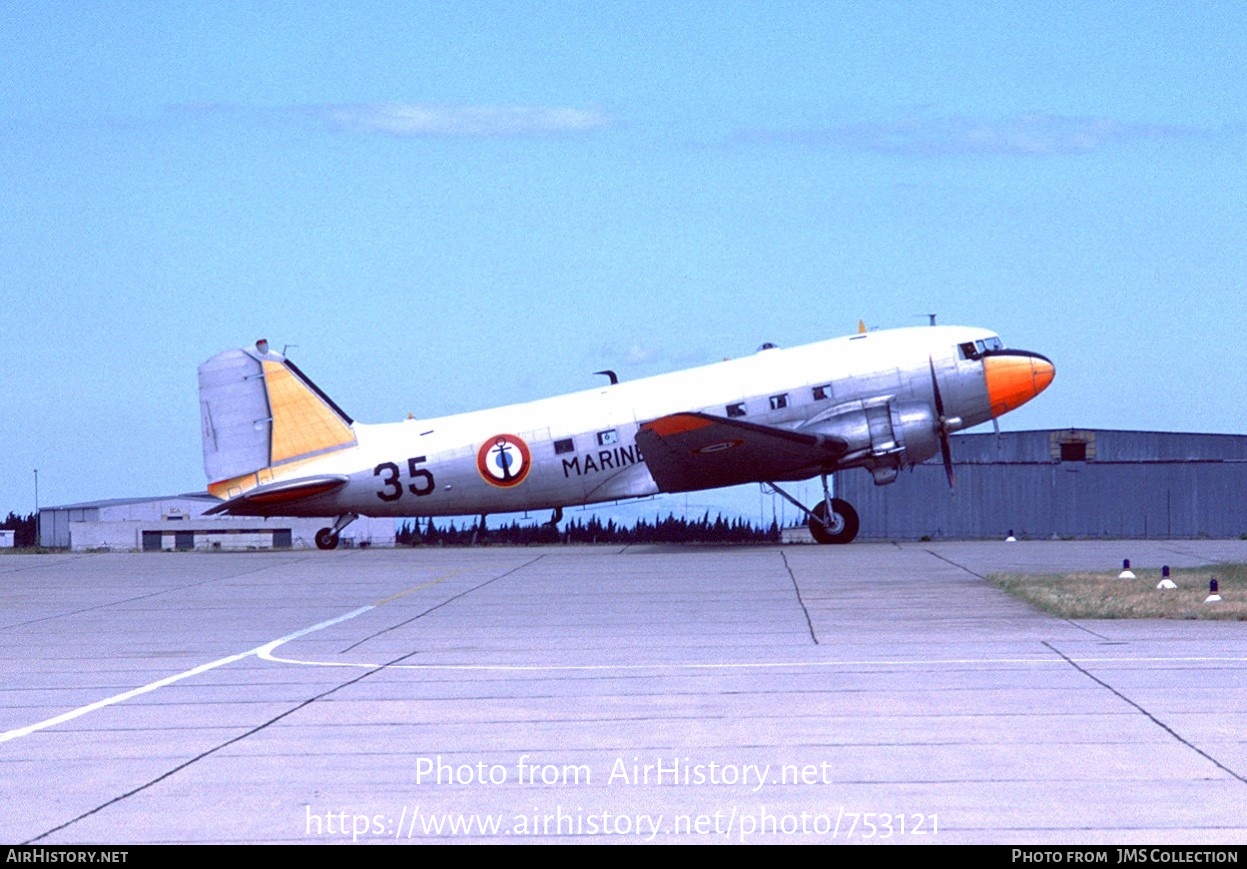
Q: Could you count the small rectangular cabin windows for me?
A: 5